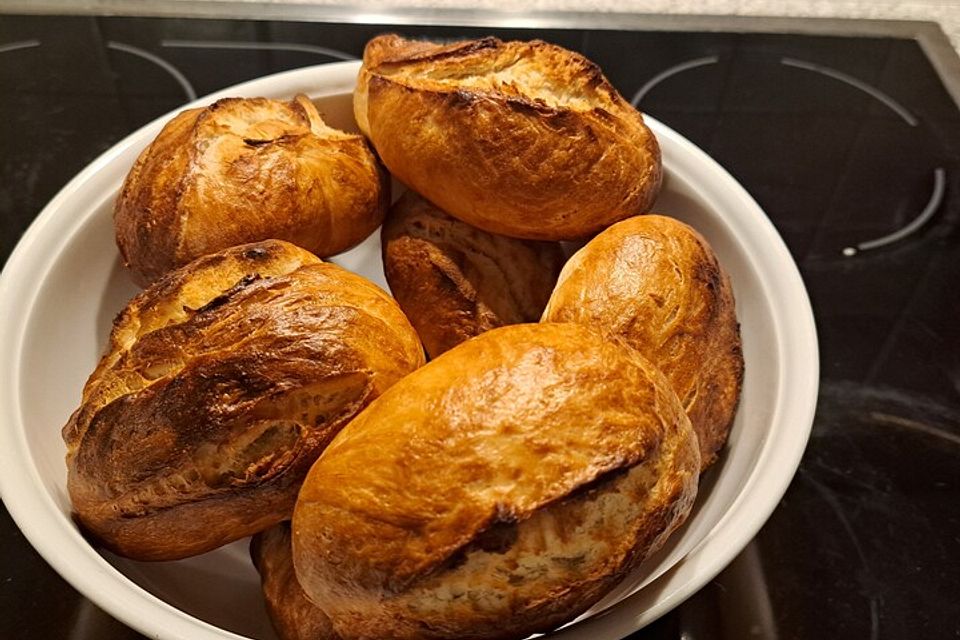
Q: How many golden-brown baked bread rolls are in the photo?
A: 7